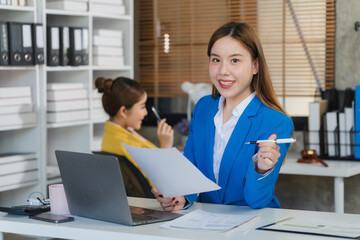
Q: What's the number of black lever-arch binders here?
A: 8